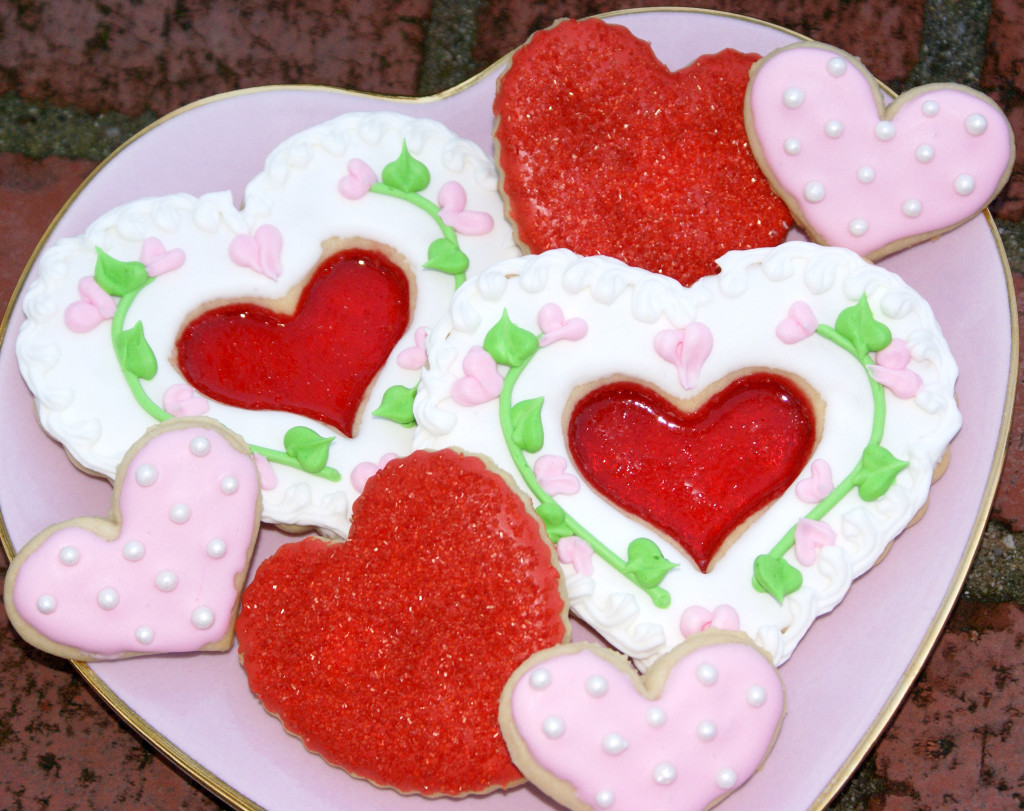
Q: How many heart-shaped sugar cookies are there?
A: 7